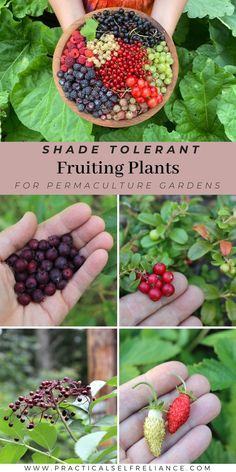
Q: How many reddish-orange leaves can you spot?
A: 2